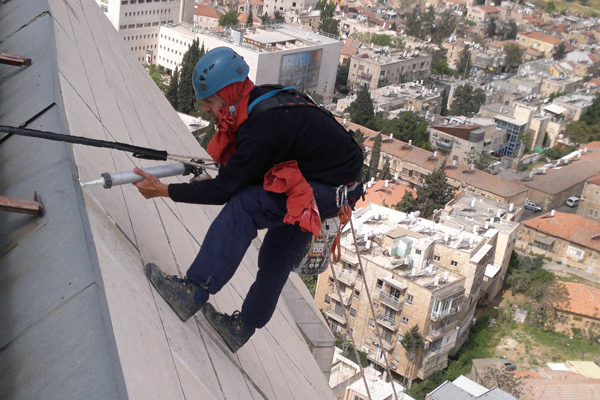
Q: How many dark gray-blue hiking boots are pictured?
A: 2